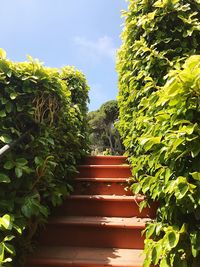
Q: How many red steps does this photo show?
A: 6